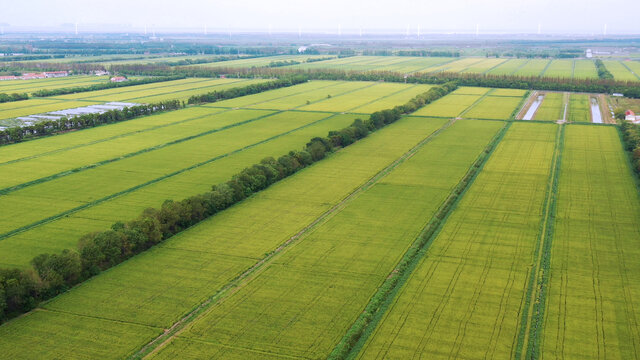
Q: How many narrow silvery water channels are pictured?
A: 2